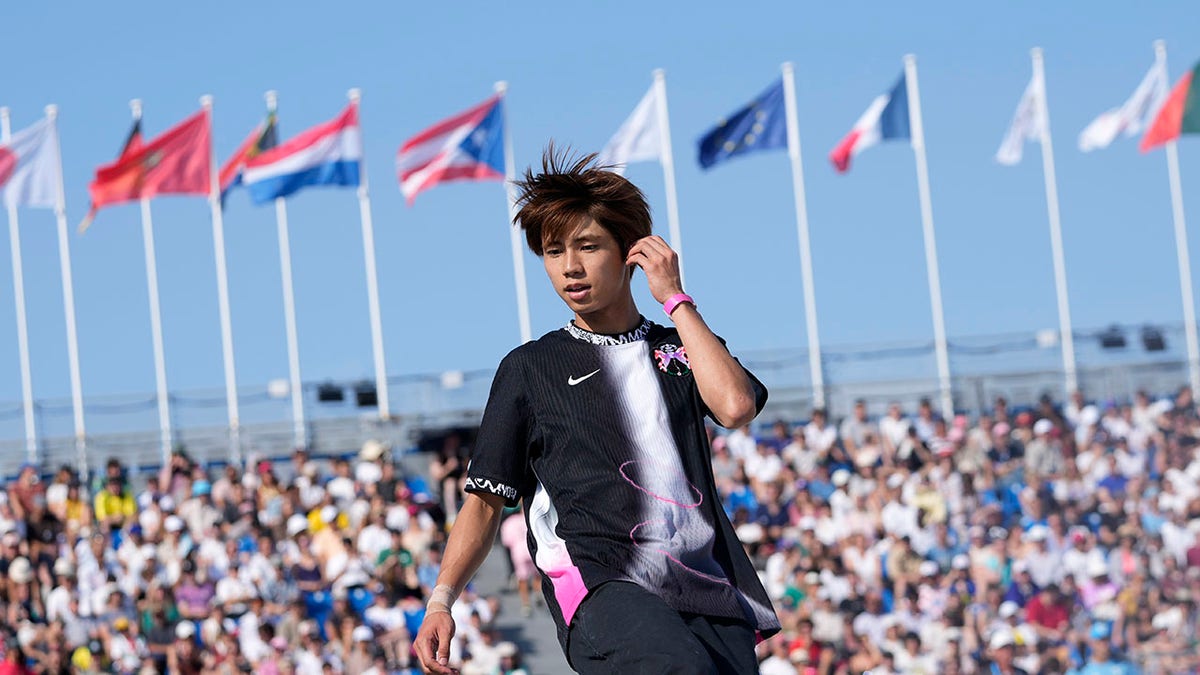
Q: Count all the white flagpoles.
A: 12